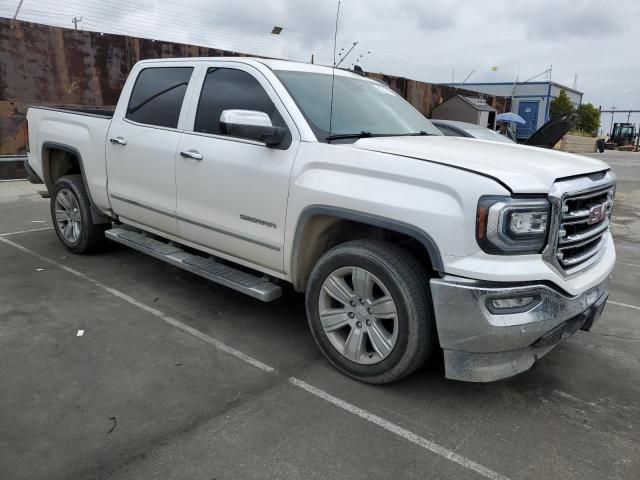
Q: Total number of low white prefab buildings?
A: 1